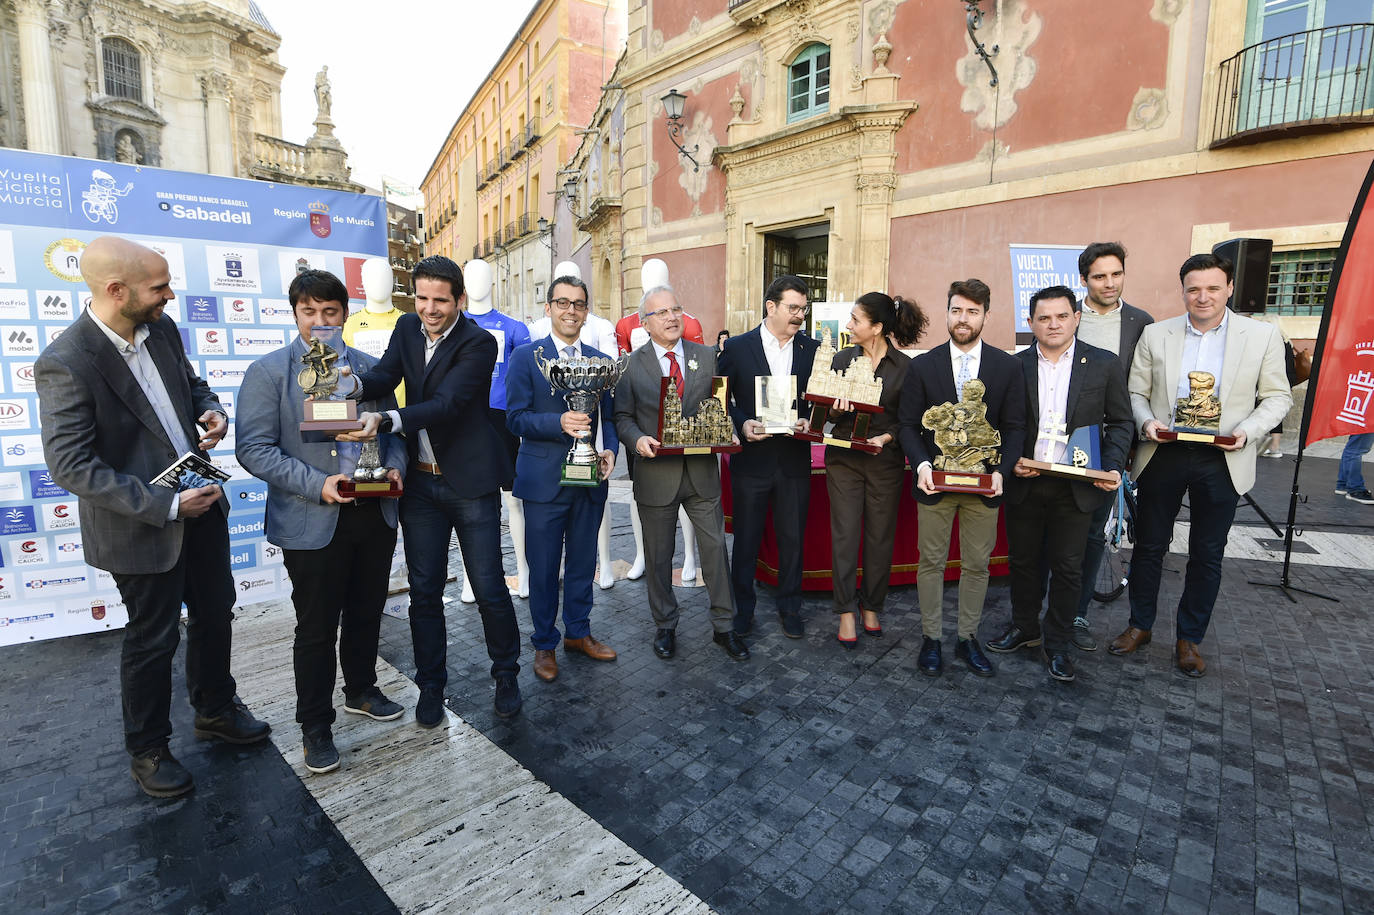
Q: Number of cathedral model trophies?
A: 2